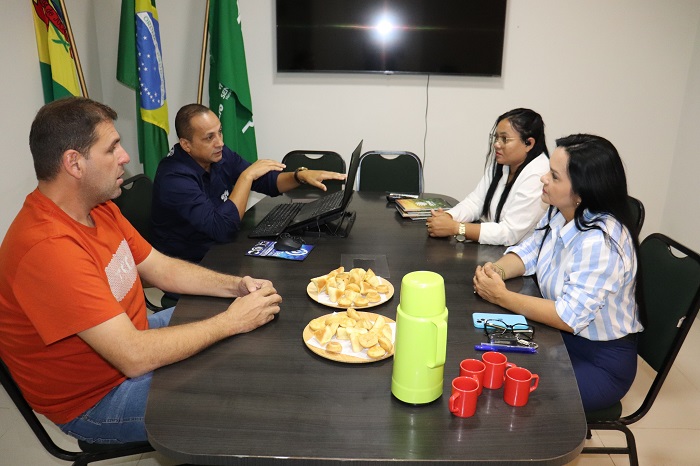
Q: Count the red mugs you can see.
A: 4